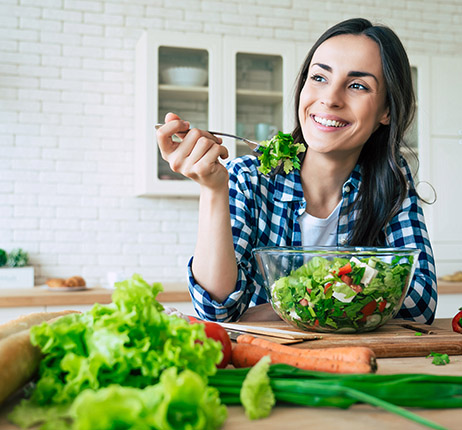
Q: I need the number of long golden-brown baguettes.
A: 2